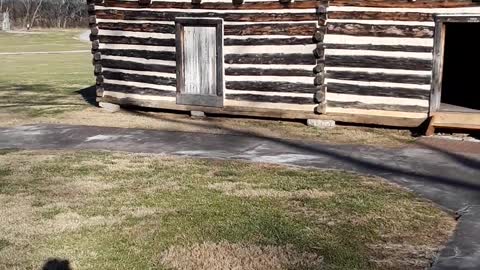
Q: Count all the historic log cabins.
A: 1